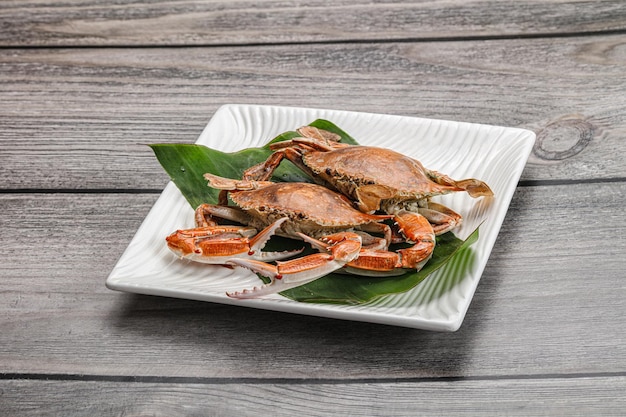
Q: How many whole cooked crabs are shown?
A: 2